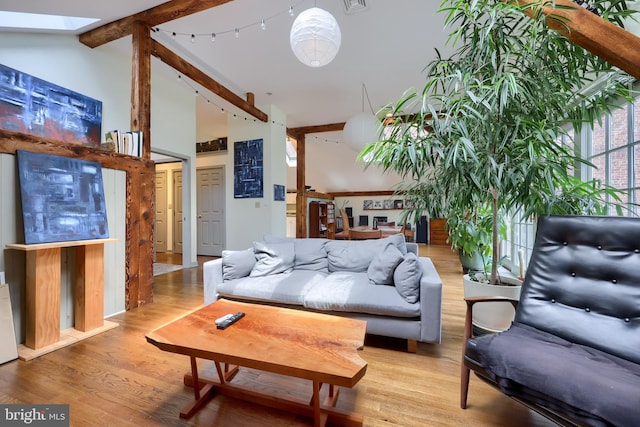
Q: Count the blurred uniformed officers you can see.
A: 0